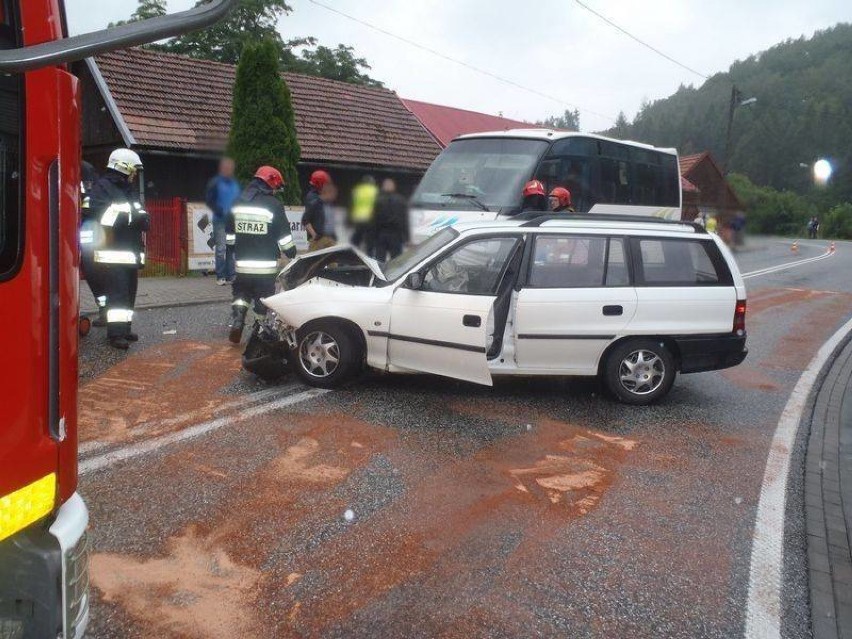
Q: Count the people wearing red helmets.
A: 4